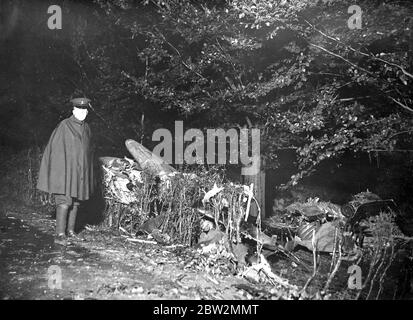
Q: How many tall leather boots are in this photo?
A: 2